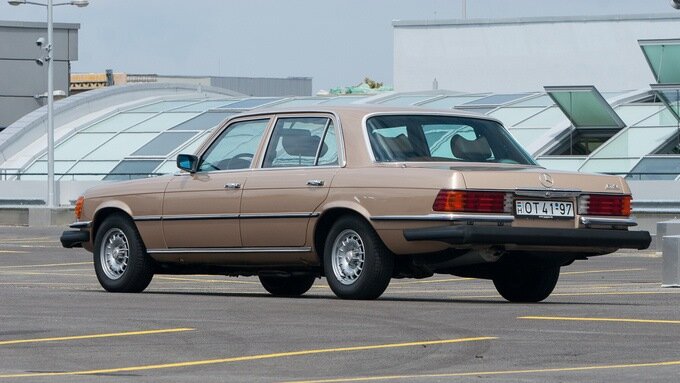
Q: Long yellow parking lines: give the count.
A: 4